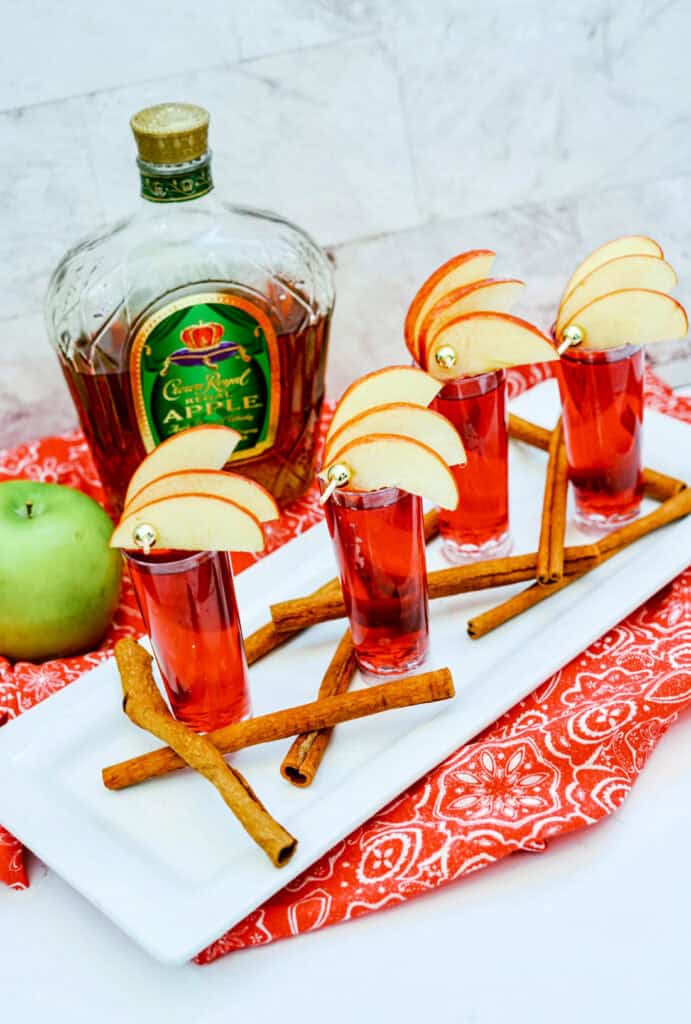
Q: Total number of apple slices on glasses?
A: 12